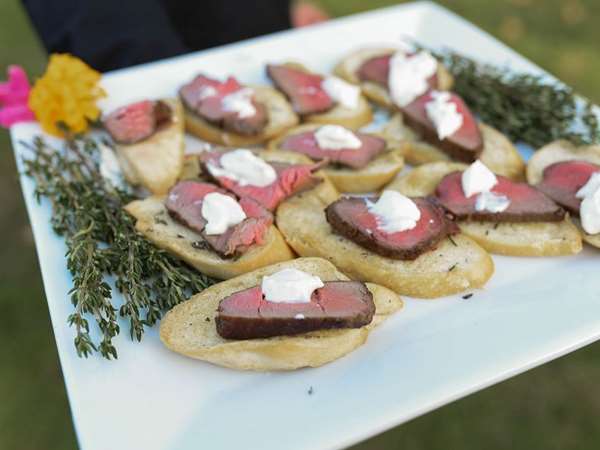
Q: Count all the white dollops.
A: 11